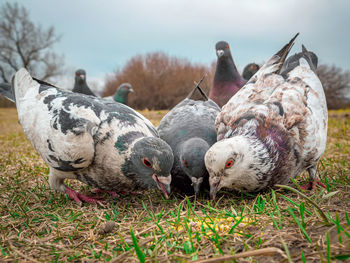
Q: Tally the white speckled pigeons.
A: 2